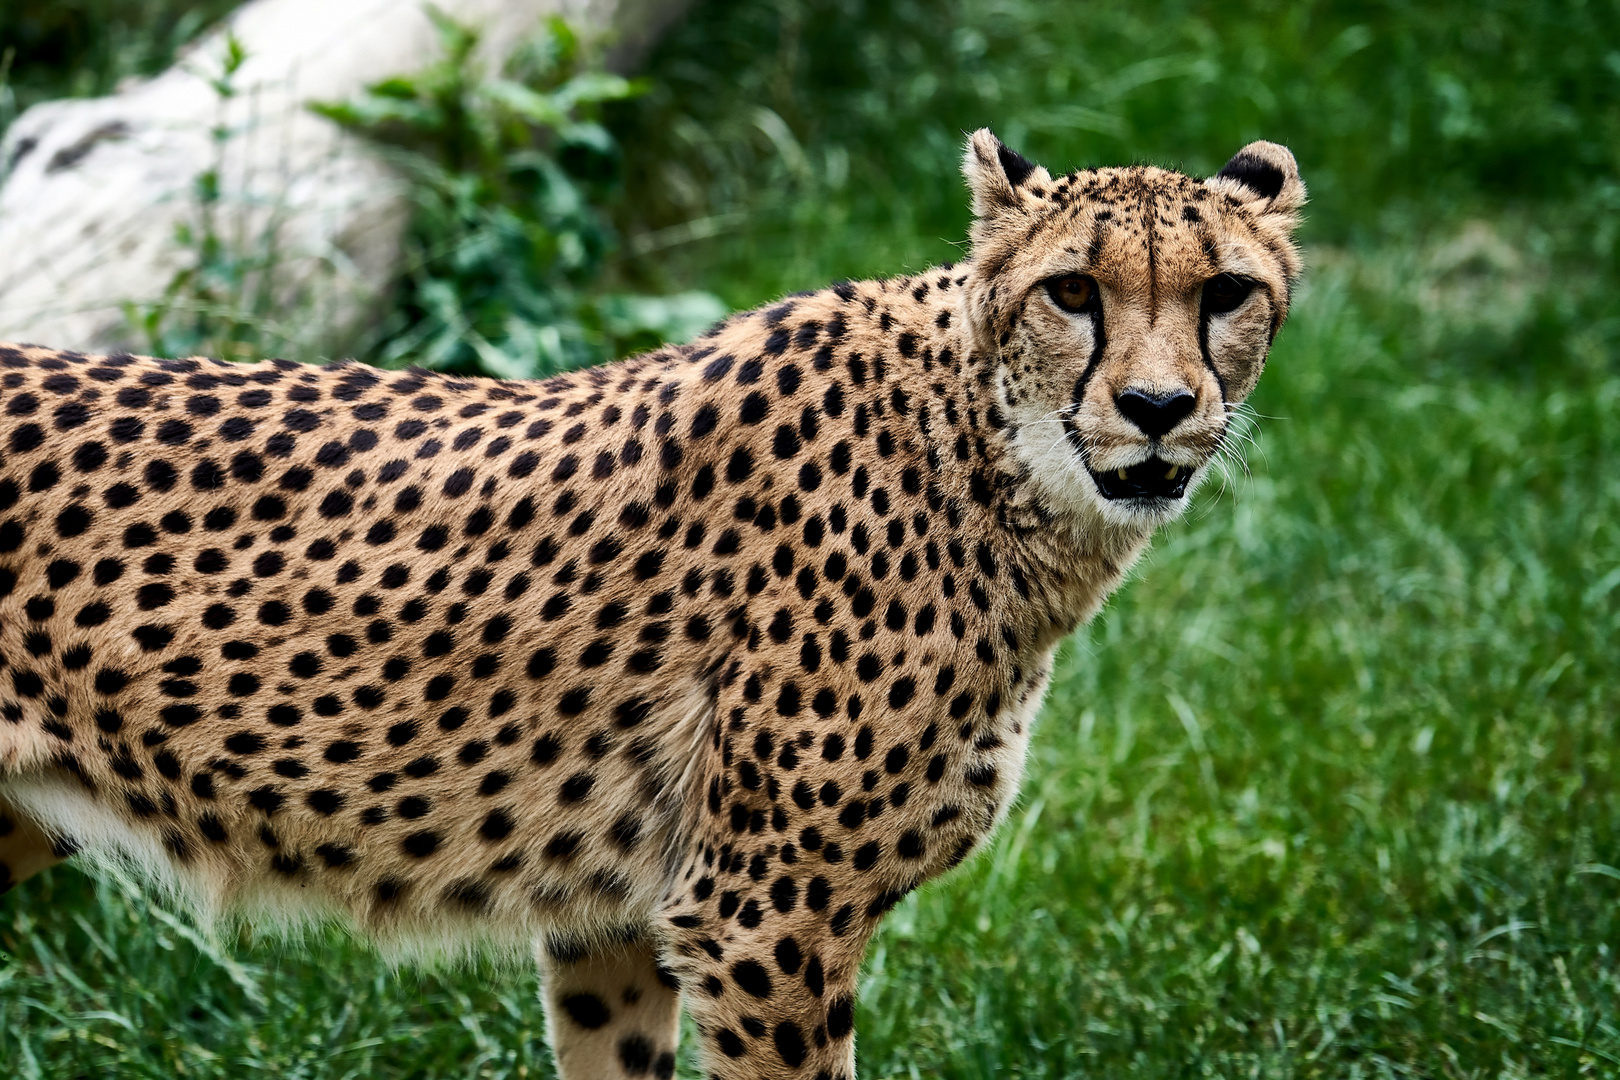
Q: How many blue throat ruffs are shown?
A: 0